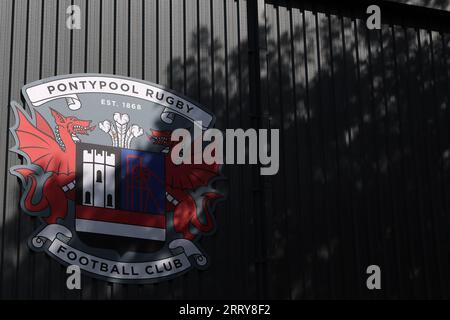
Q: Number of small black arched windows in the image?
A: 3